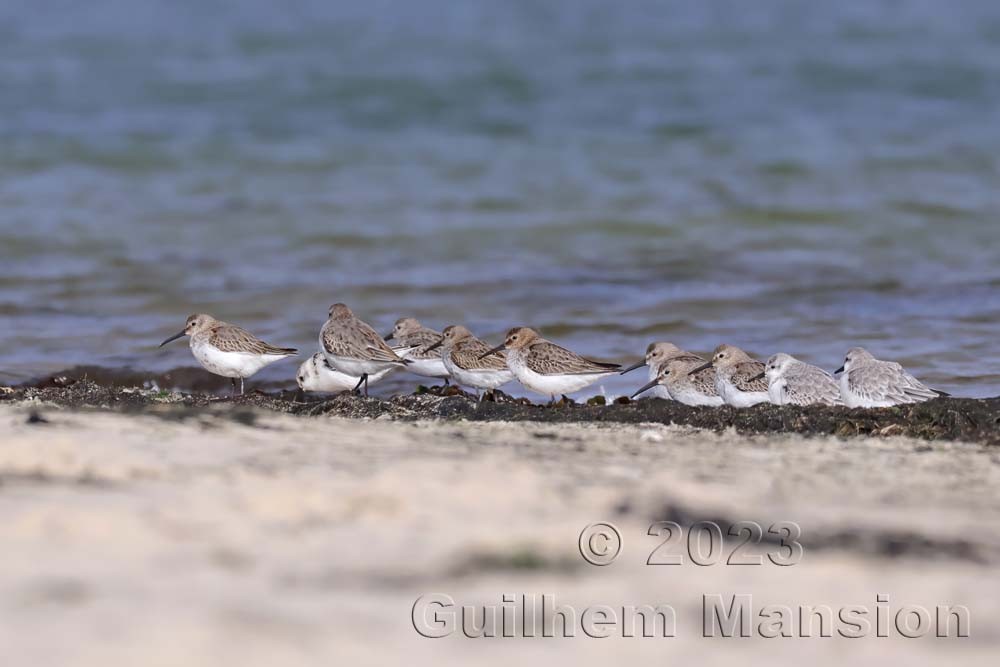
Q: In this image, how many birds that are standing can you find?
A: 5